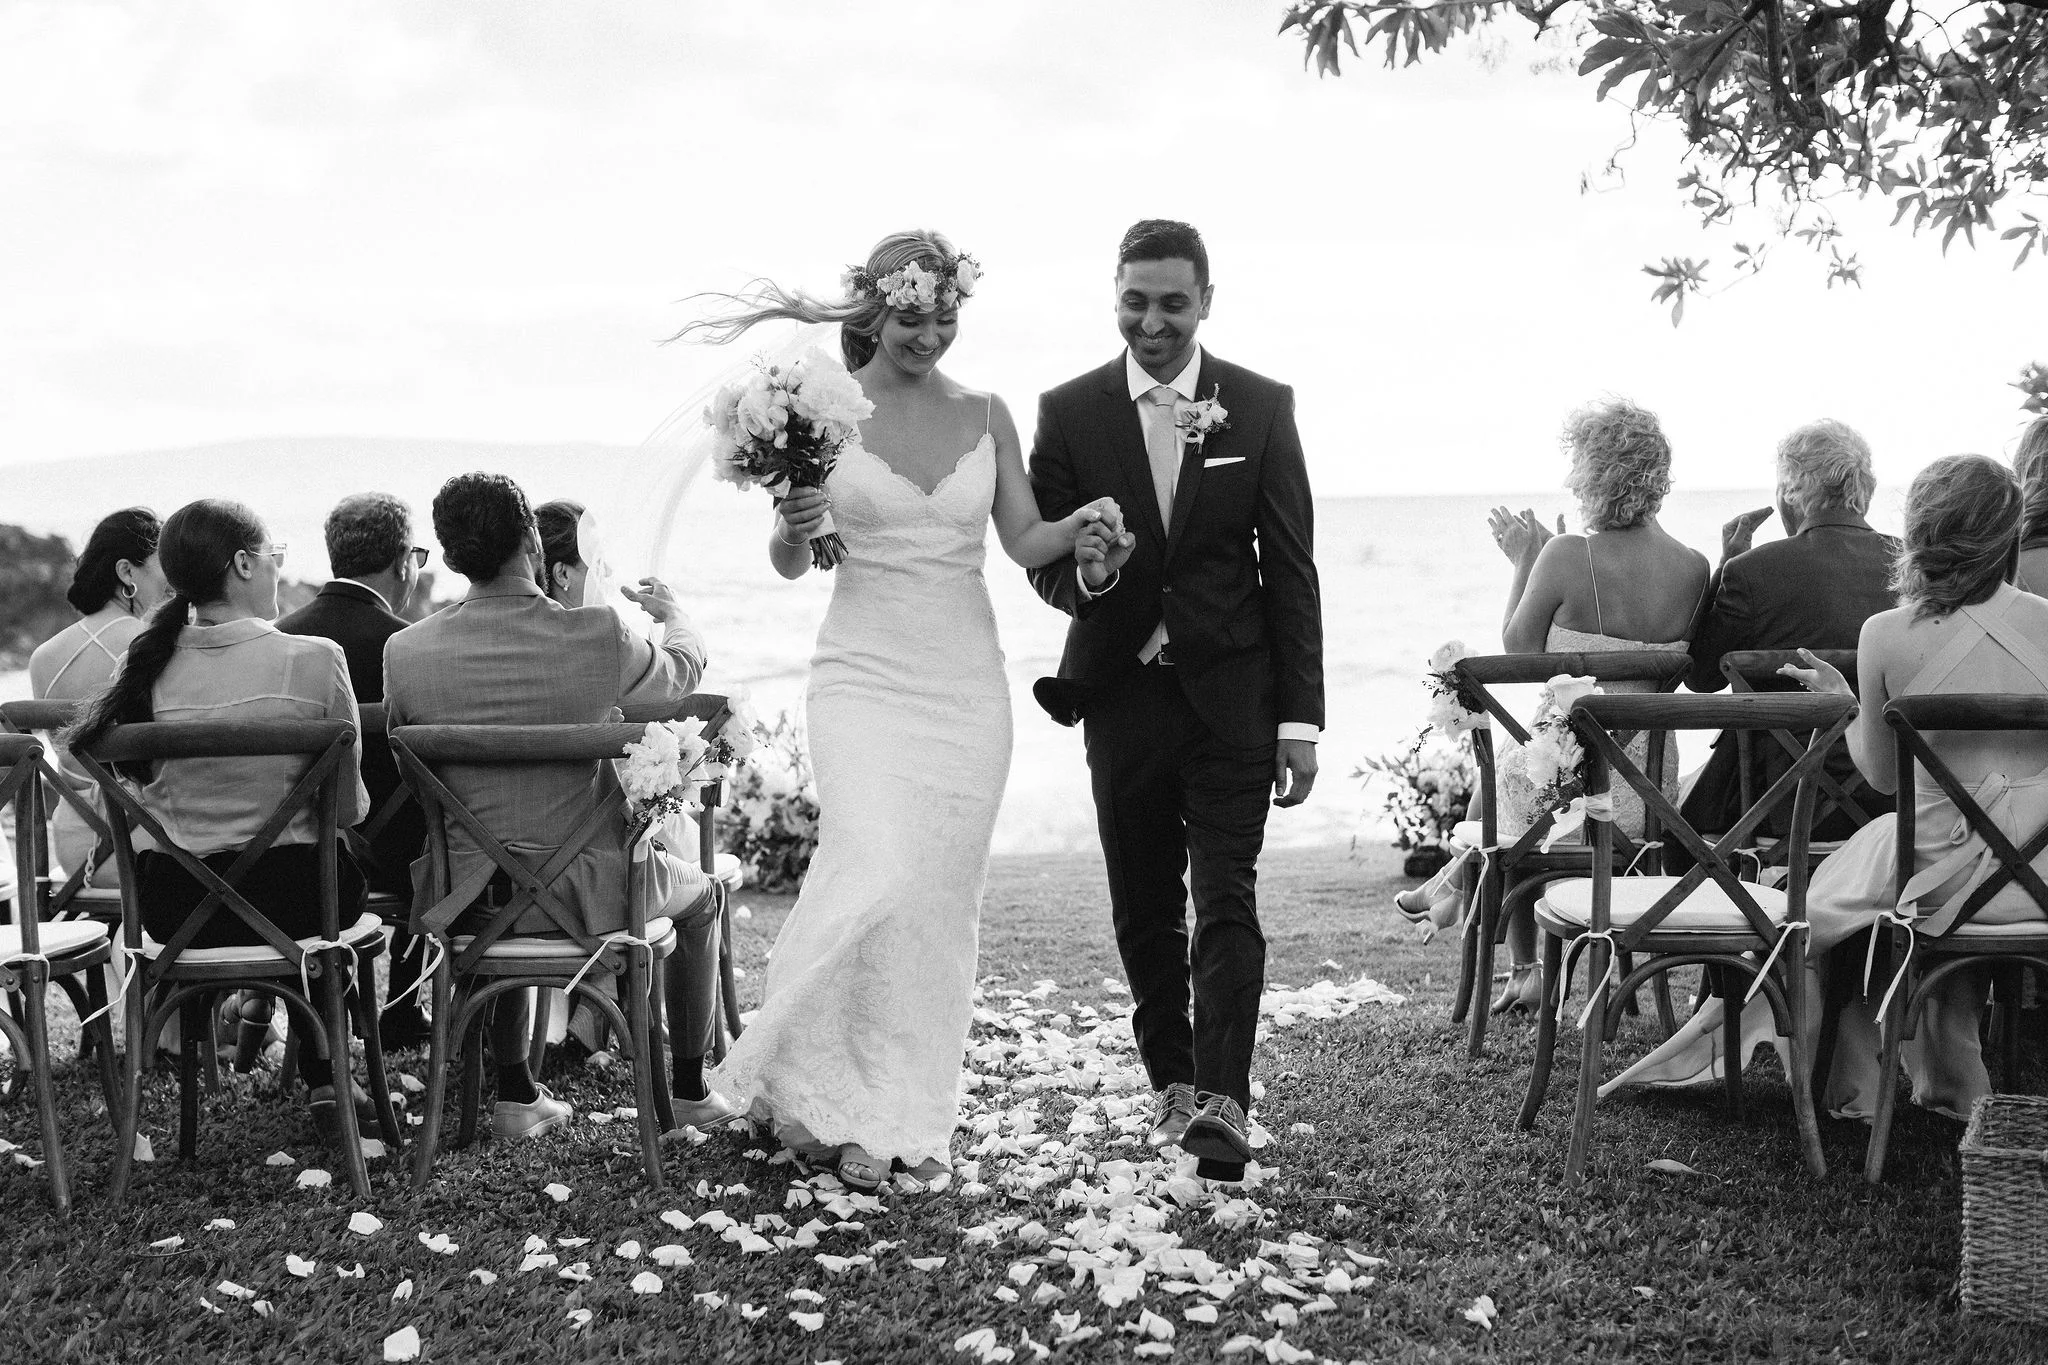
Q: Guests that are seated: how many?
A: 9